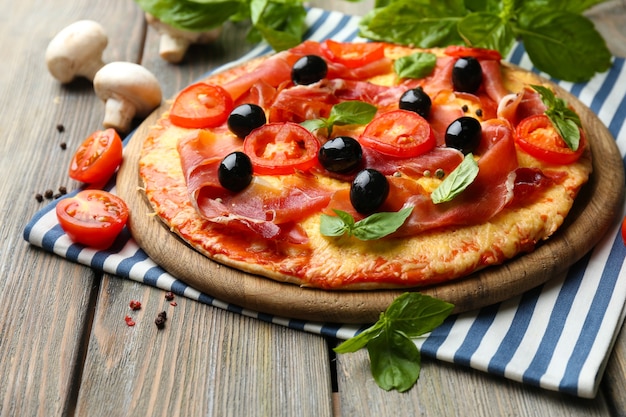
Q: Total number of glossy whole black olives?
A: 8